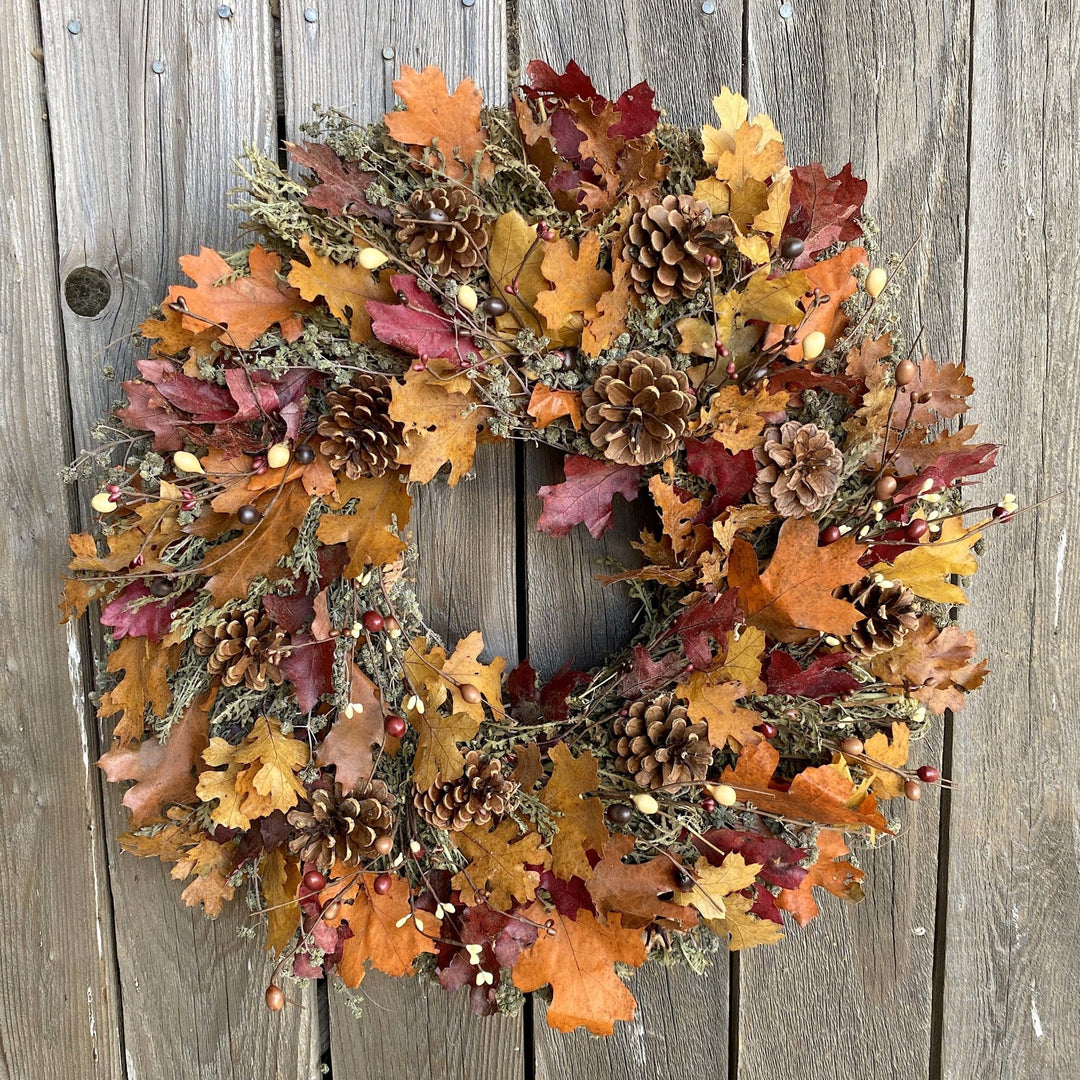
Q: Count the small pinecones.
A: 10